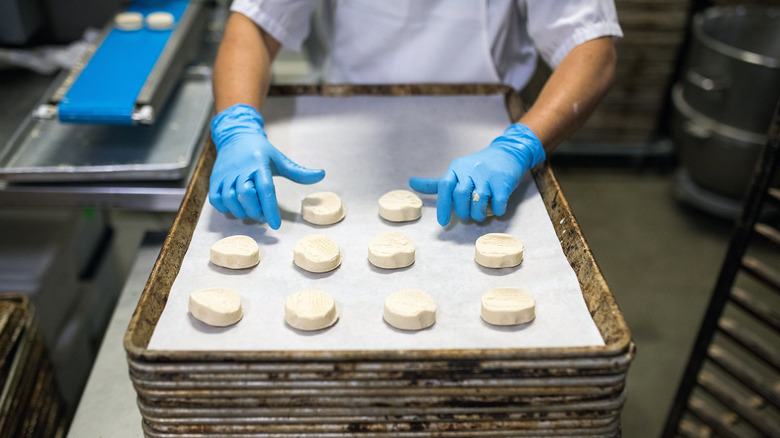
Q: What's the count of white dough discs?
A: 12